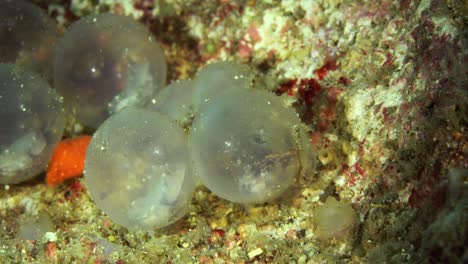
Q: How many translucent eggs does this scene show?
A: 7